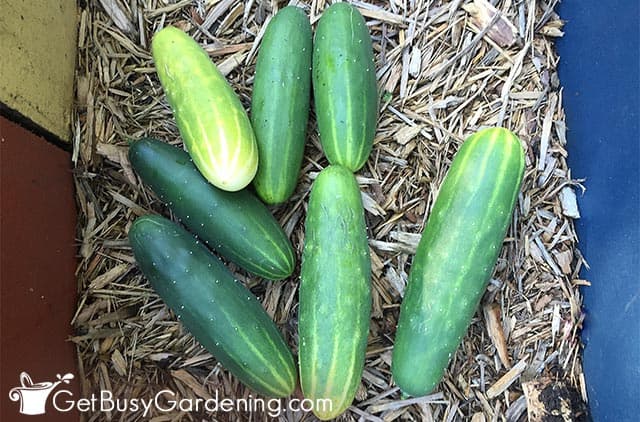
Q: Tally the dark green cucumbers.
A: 2